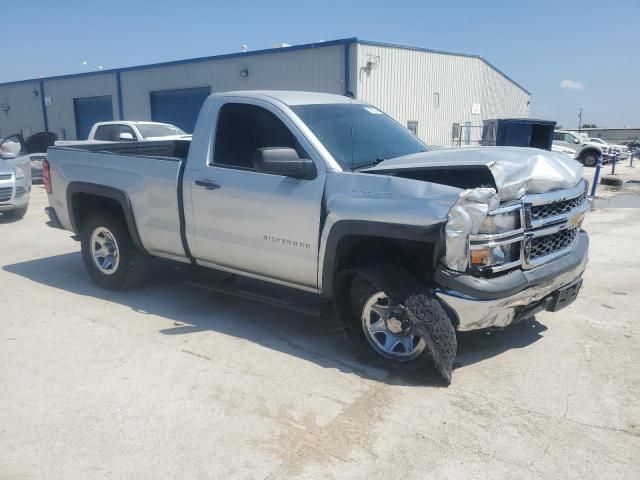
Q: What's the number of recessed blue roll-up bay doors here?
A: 2